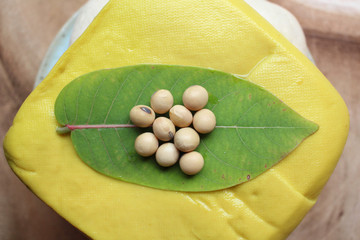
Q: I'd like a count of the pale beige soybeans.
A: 10